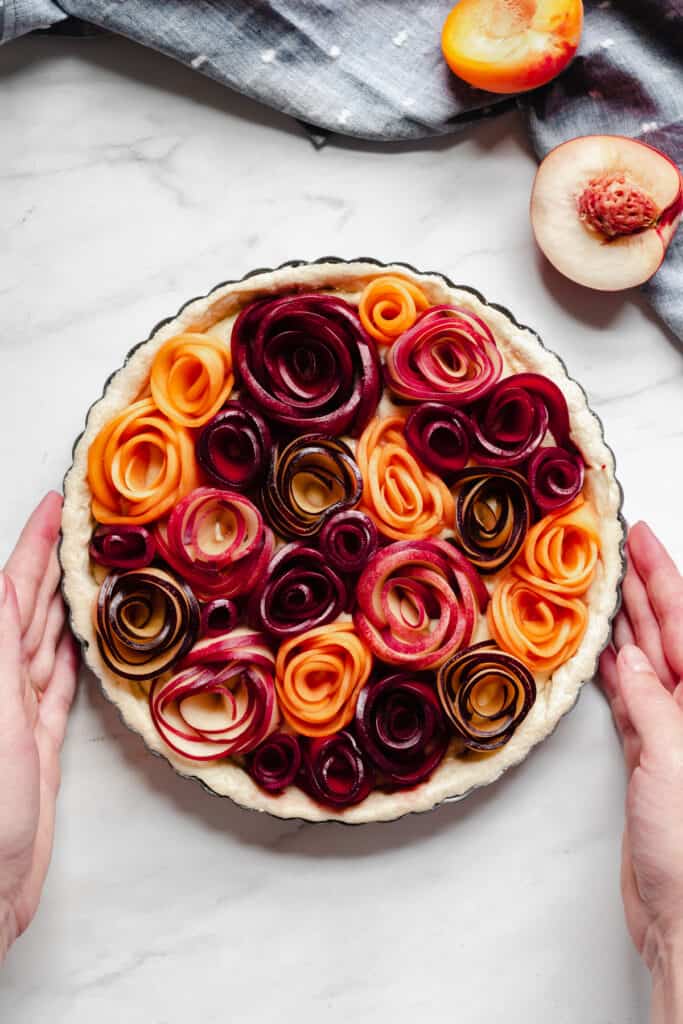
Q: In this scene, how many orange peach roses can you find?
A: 7